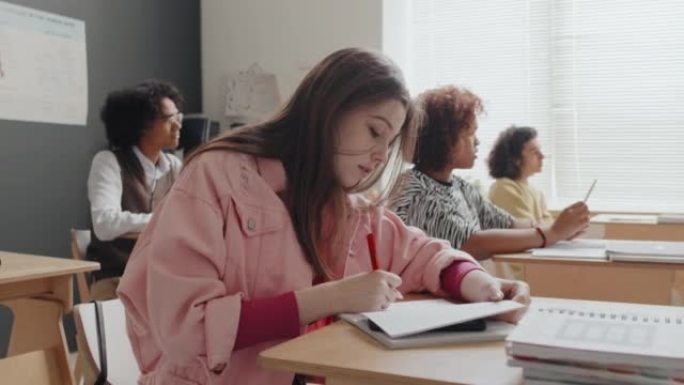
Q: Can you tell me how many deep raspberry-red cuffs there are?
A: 2